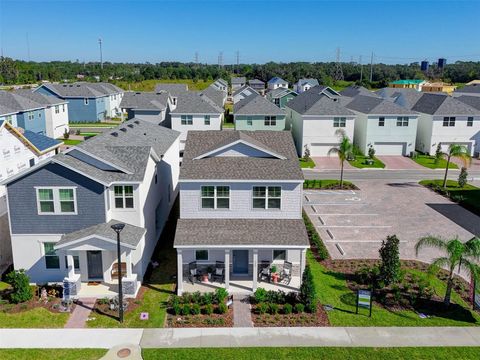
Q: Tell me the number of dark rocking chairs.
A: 4